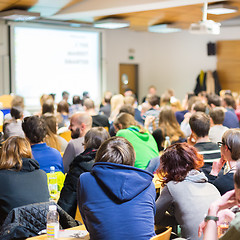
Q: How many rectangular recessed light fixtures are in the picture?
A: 4